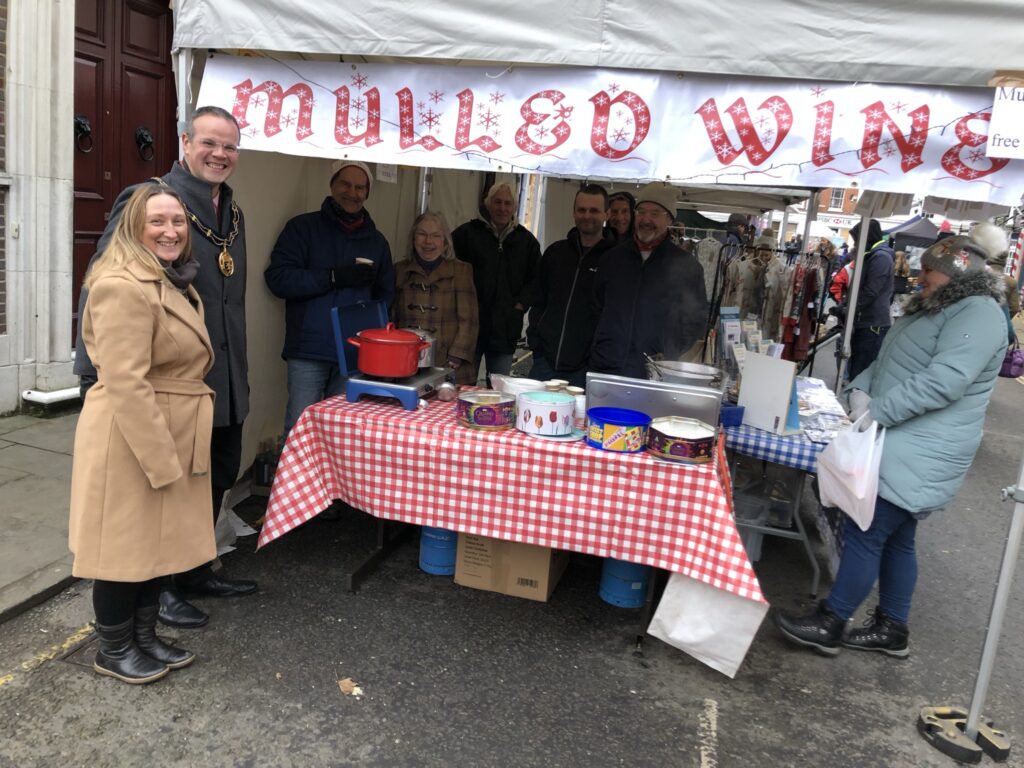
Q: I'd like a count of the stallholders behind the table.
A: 6